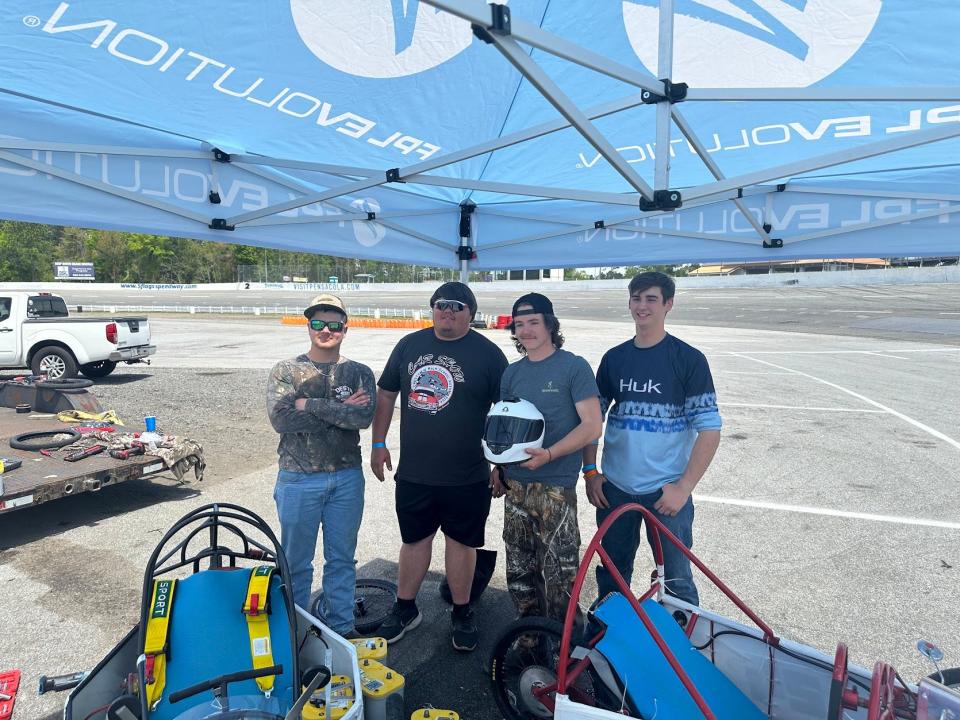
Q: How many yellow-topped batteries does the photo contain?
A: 5